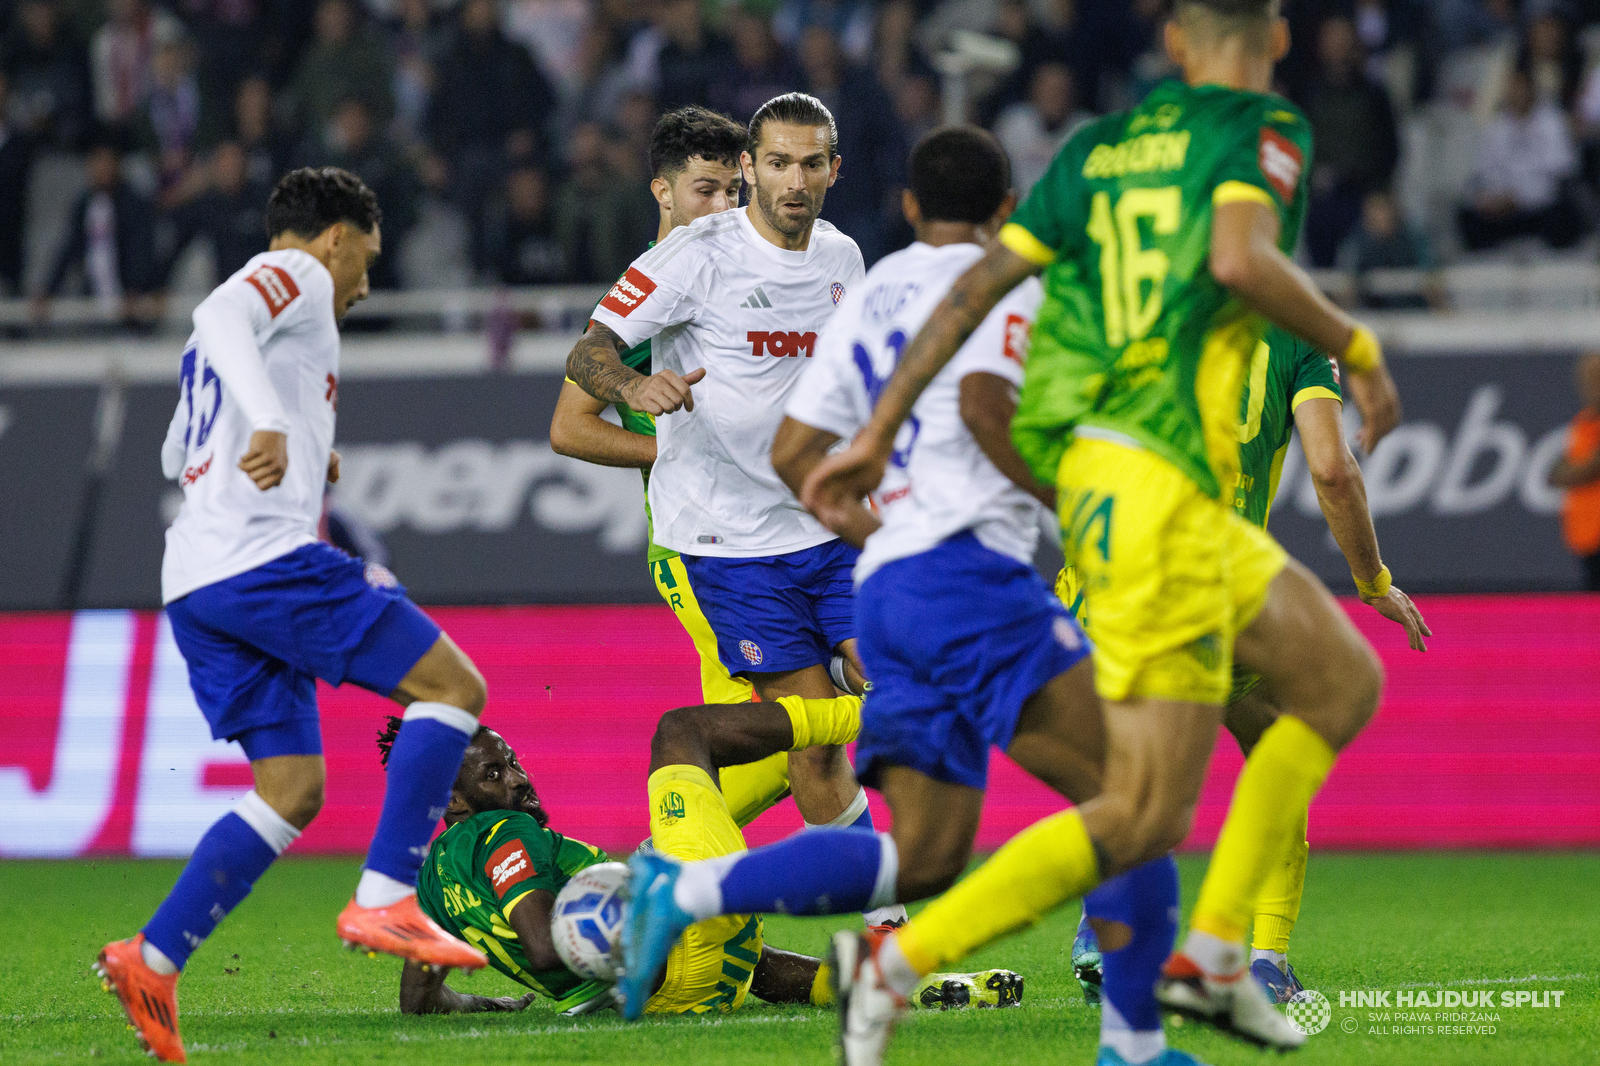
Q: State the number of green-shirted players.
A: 4